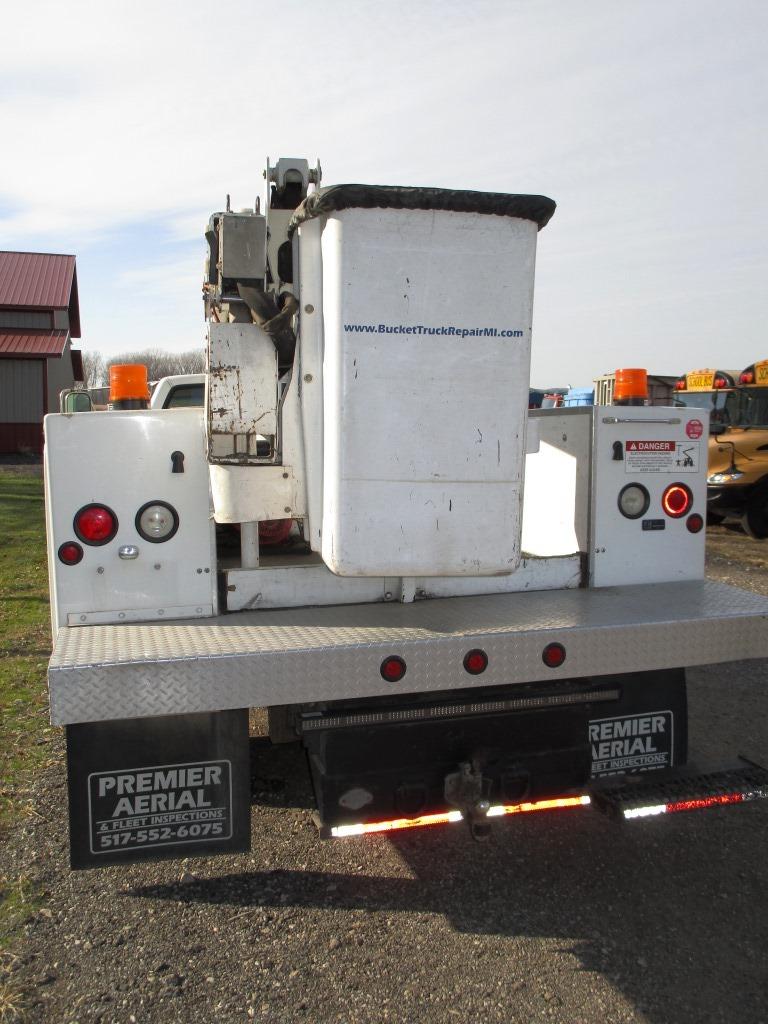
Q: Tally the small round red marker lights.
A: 5